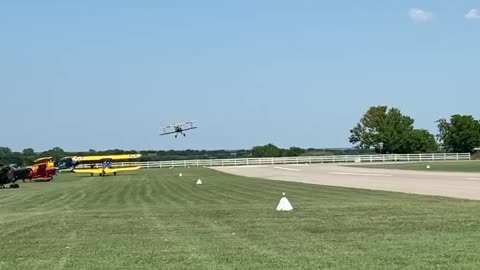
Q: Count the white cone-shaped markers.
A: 4